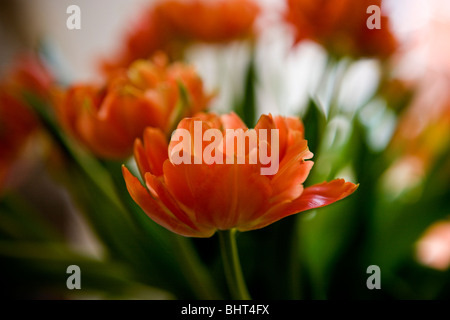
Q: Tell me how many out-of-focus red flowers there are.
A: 4